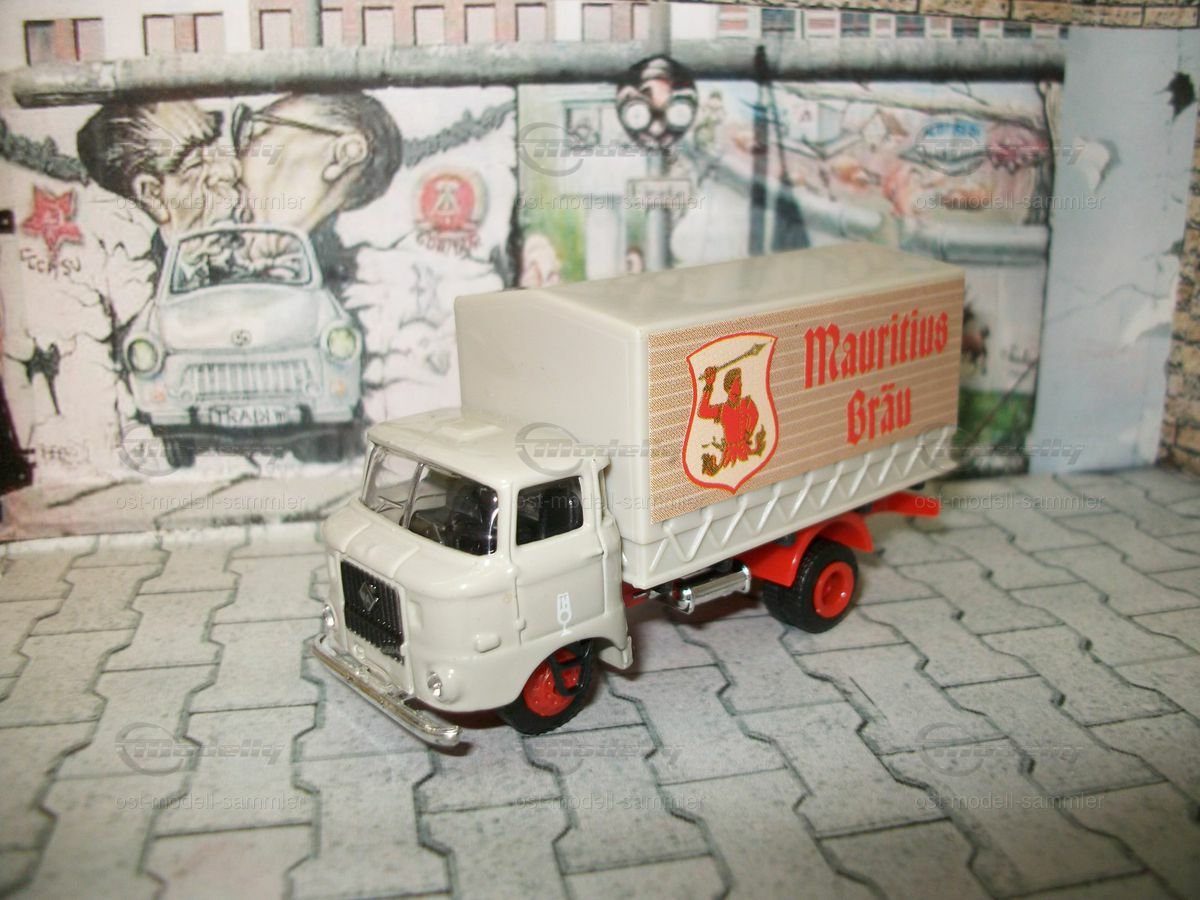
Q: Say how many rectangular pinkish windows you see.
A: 12